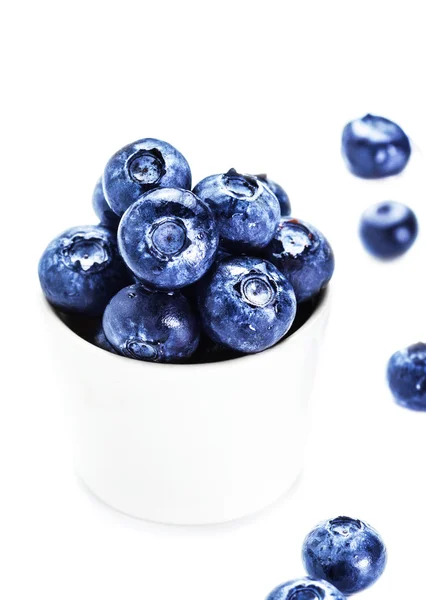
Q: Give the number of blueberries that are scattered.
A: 5